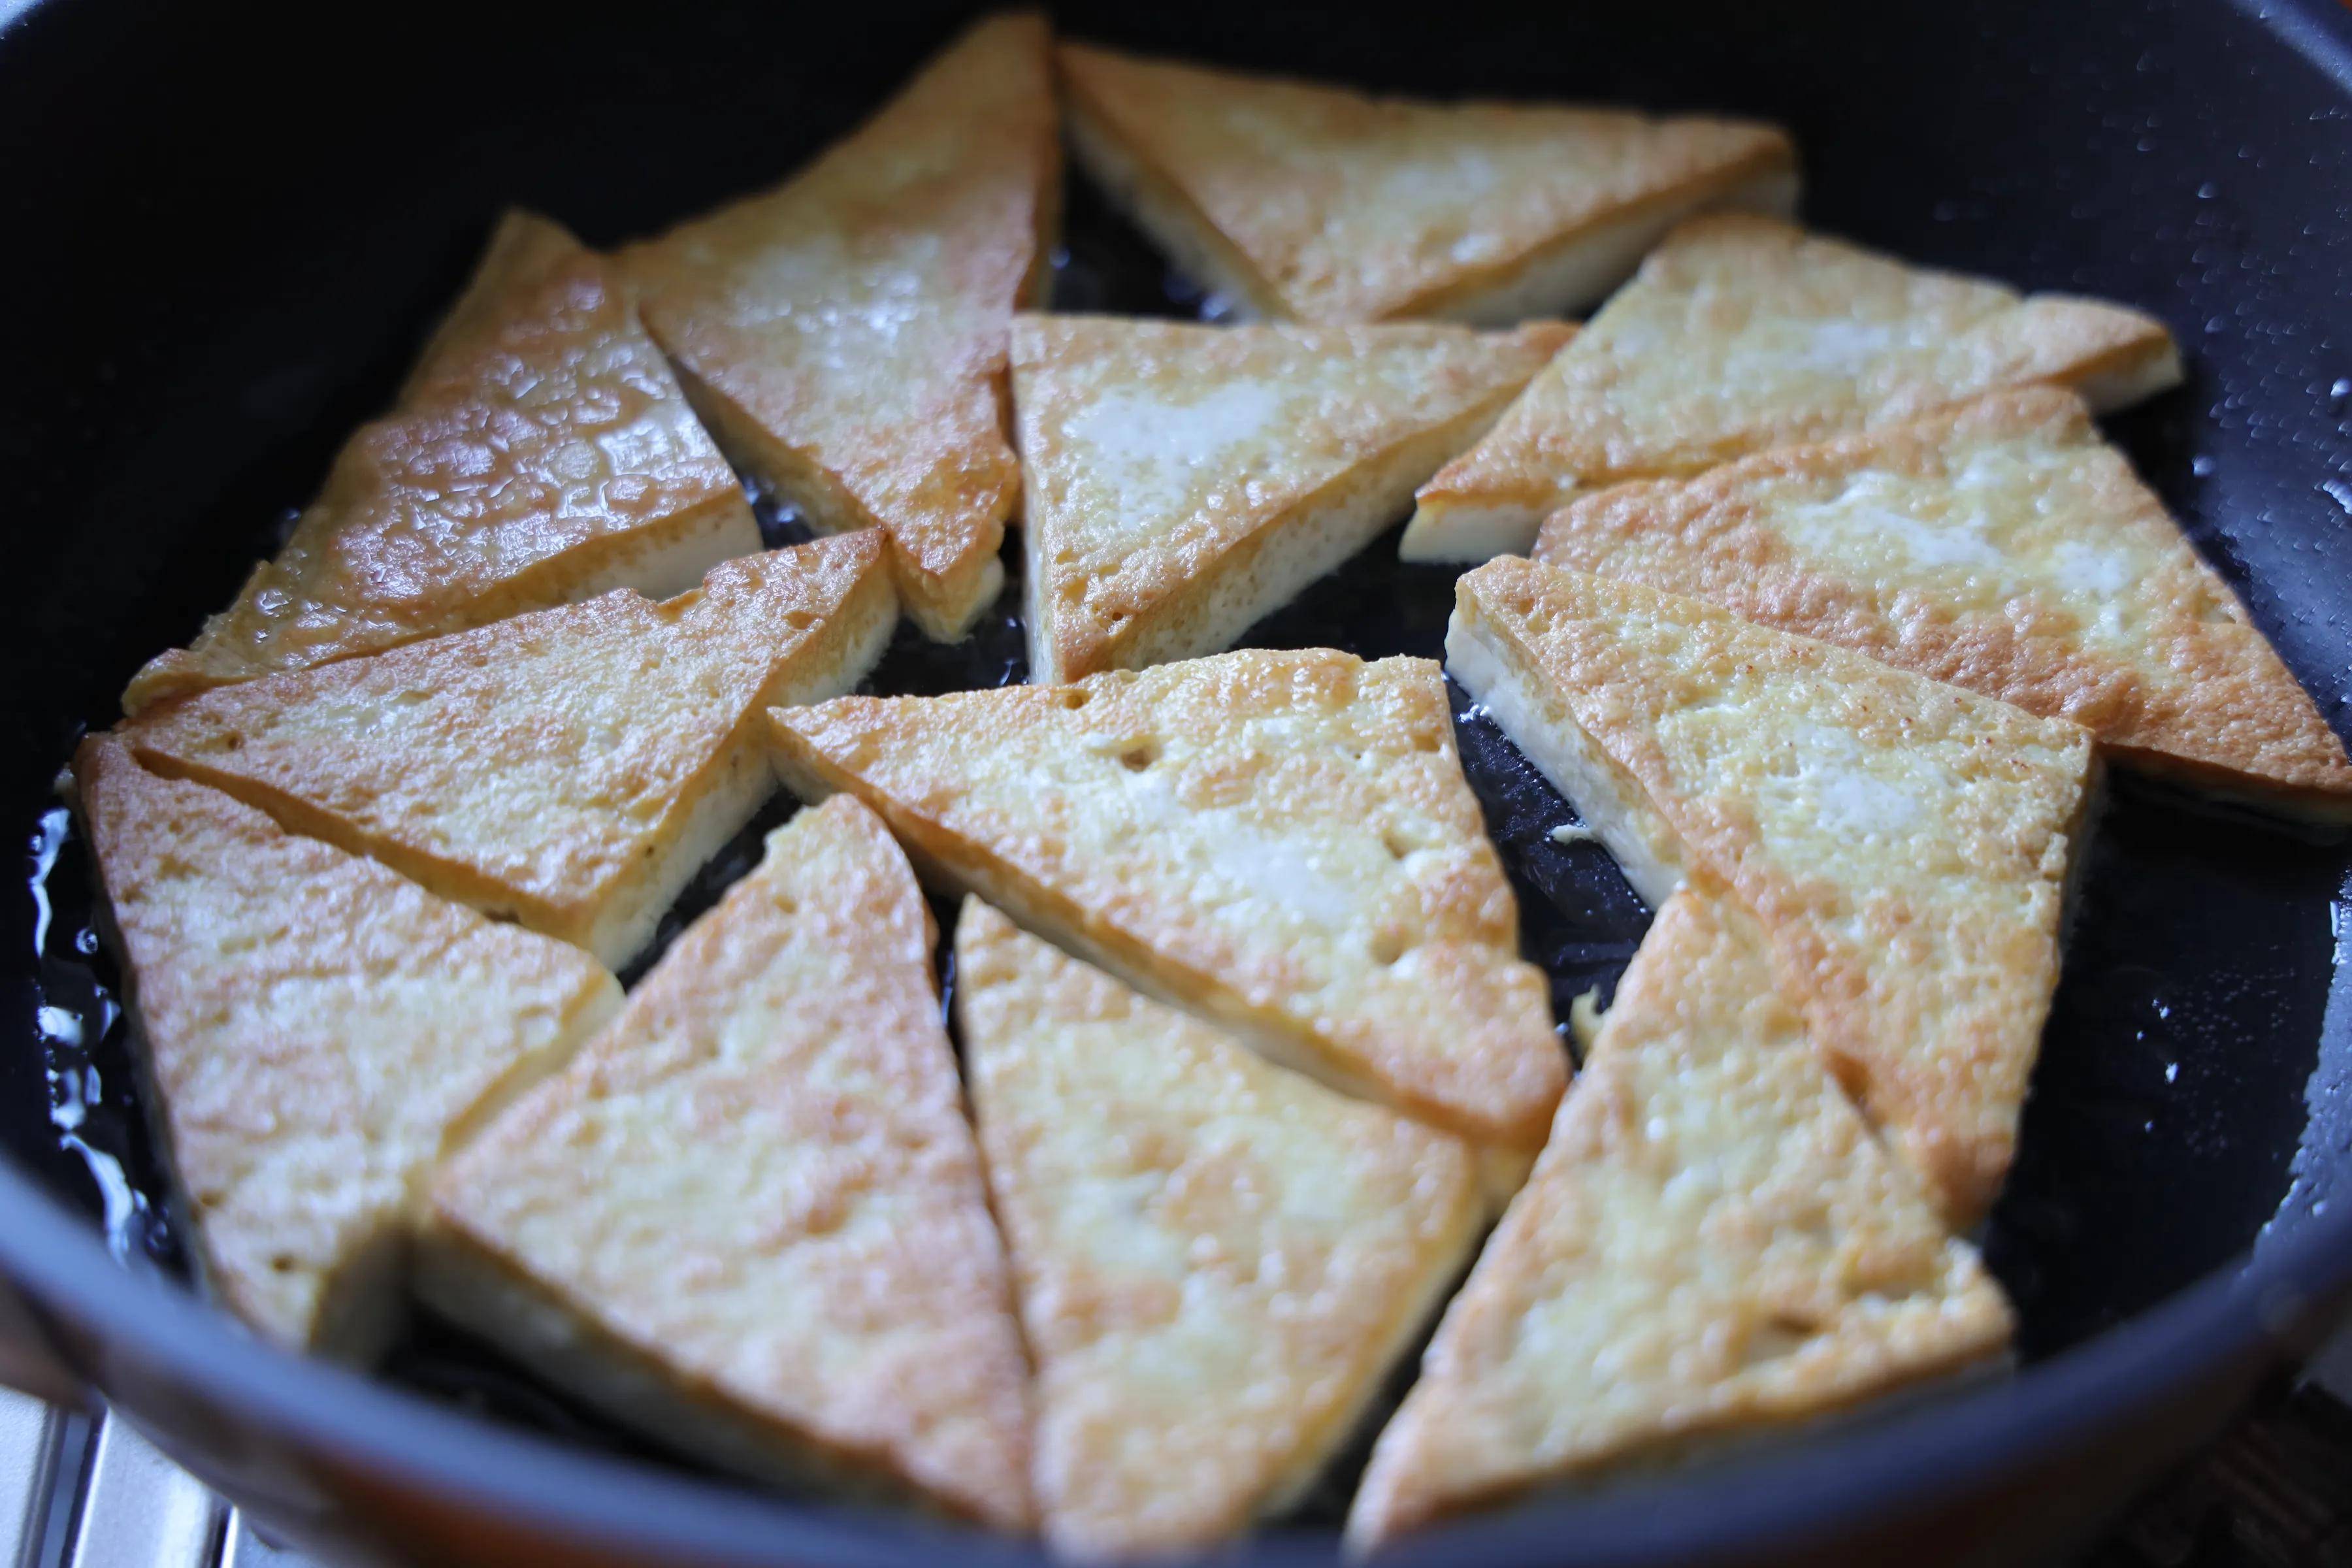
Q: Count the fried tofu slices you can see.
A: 13